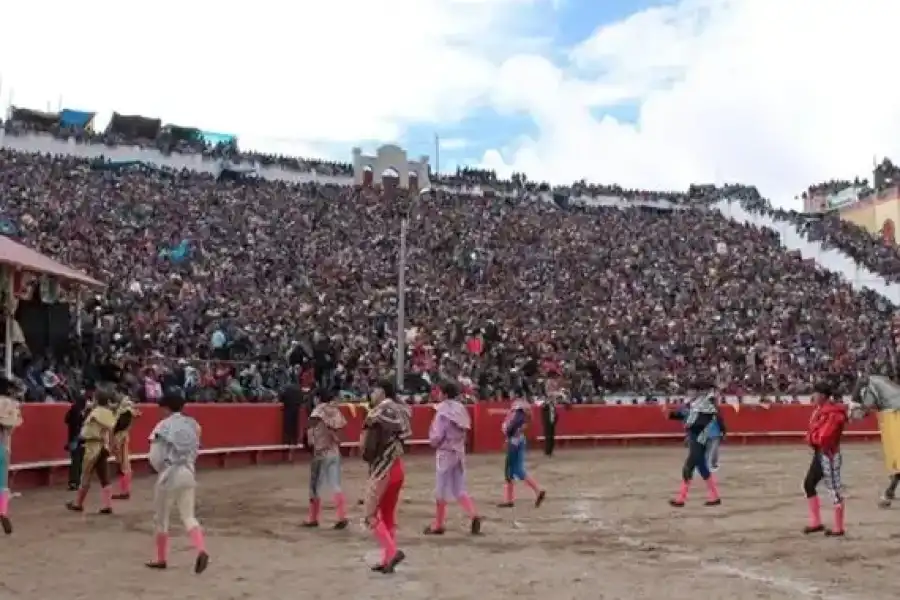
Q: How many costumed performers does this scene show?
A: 10